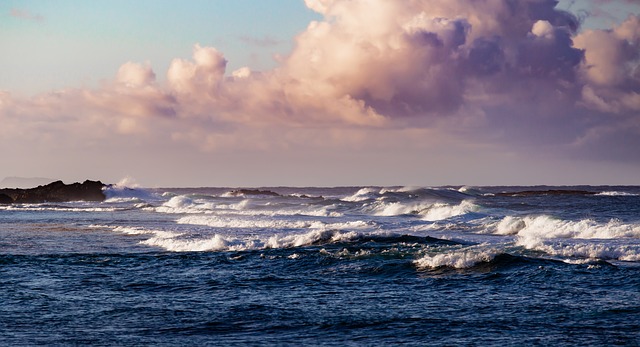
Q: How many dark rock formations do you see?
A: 3